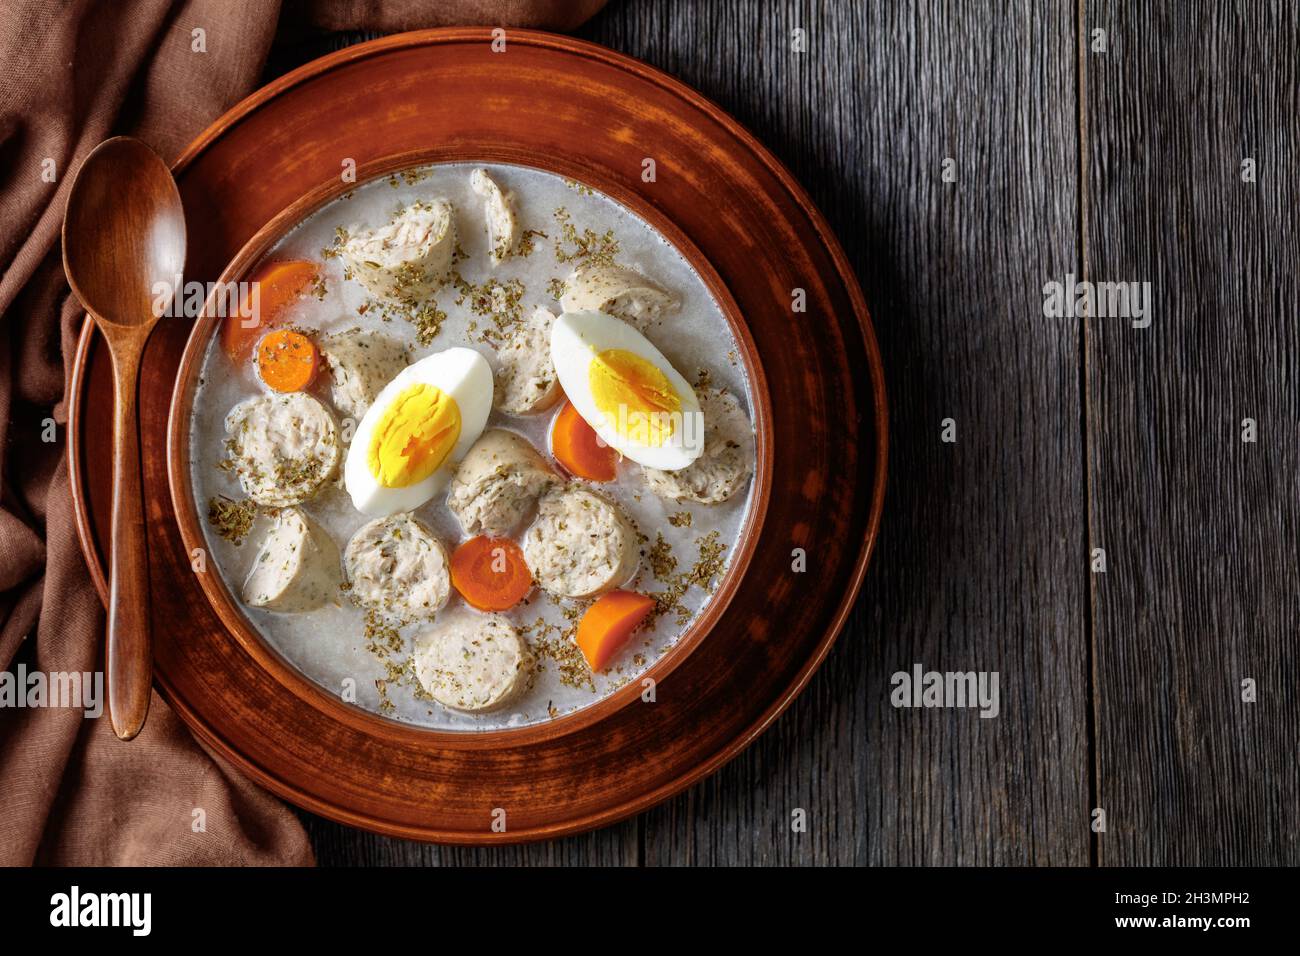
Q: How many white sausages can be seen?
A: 12